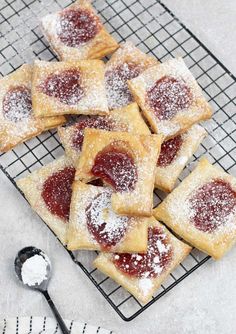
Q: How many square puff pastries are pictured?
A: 12